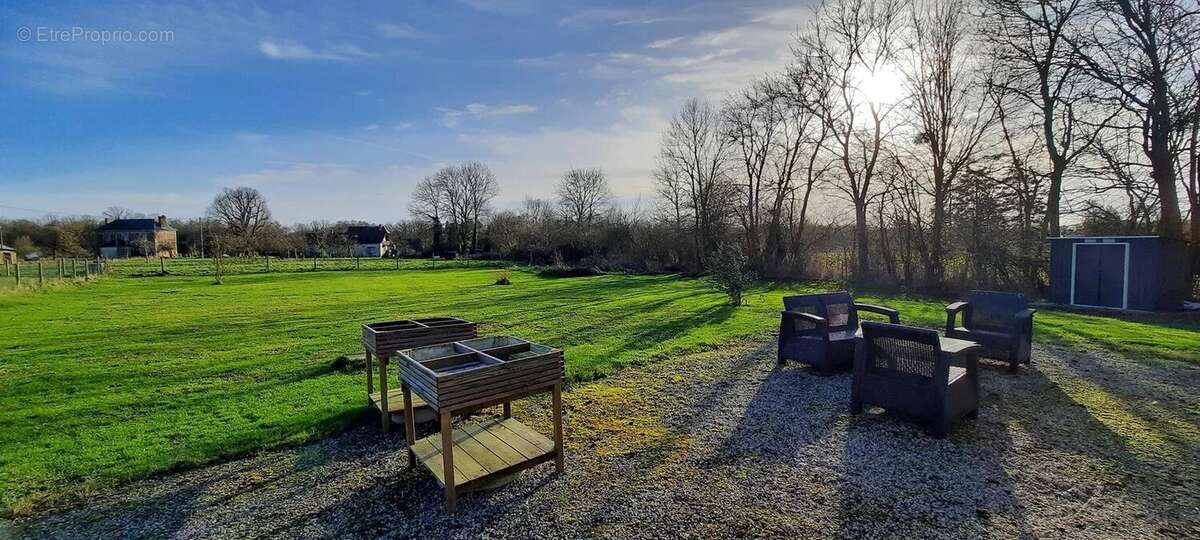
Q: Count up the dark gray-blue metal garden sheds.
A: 1